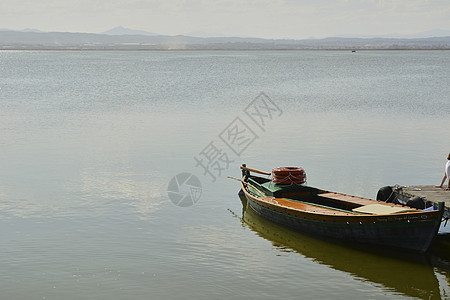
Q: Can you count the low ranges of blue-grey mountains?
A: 1